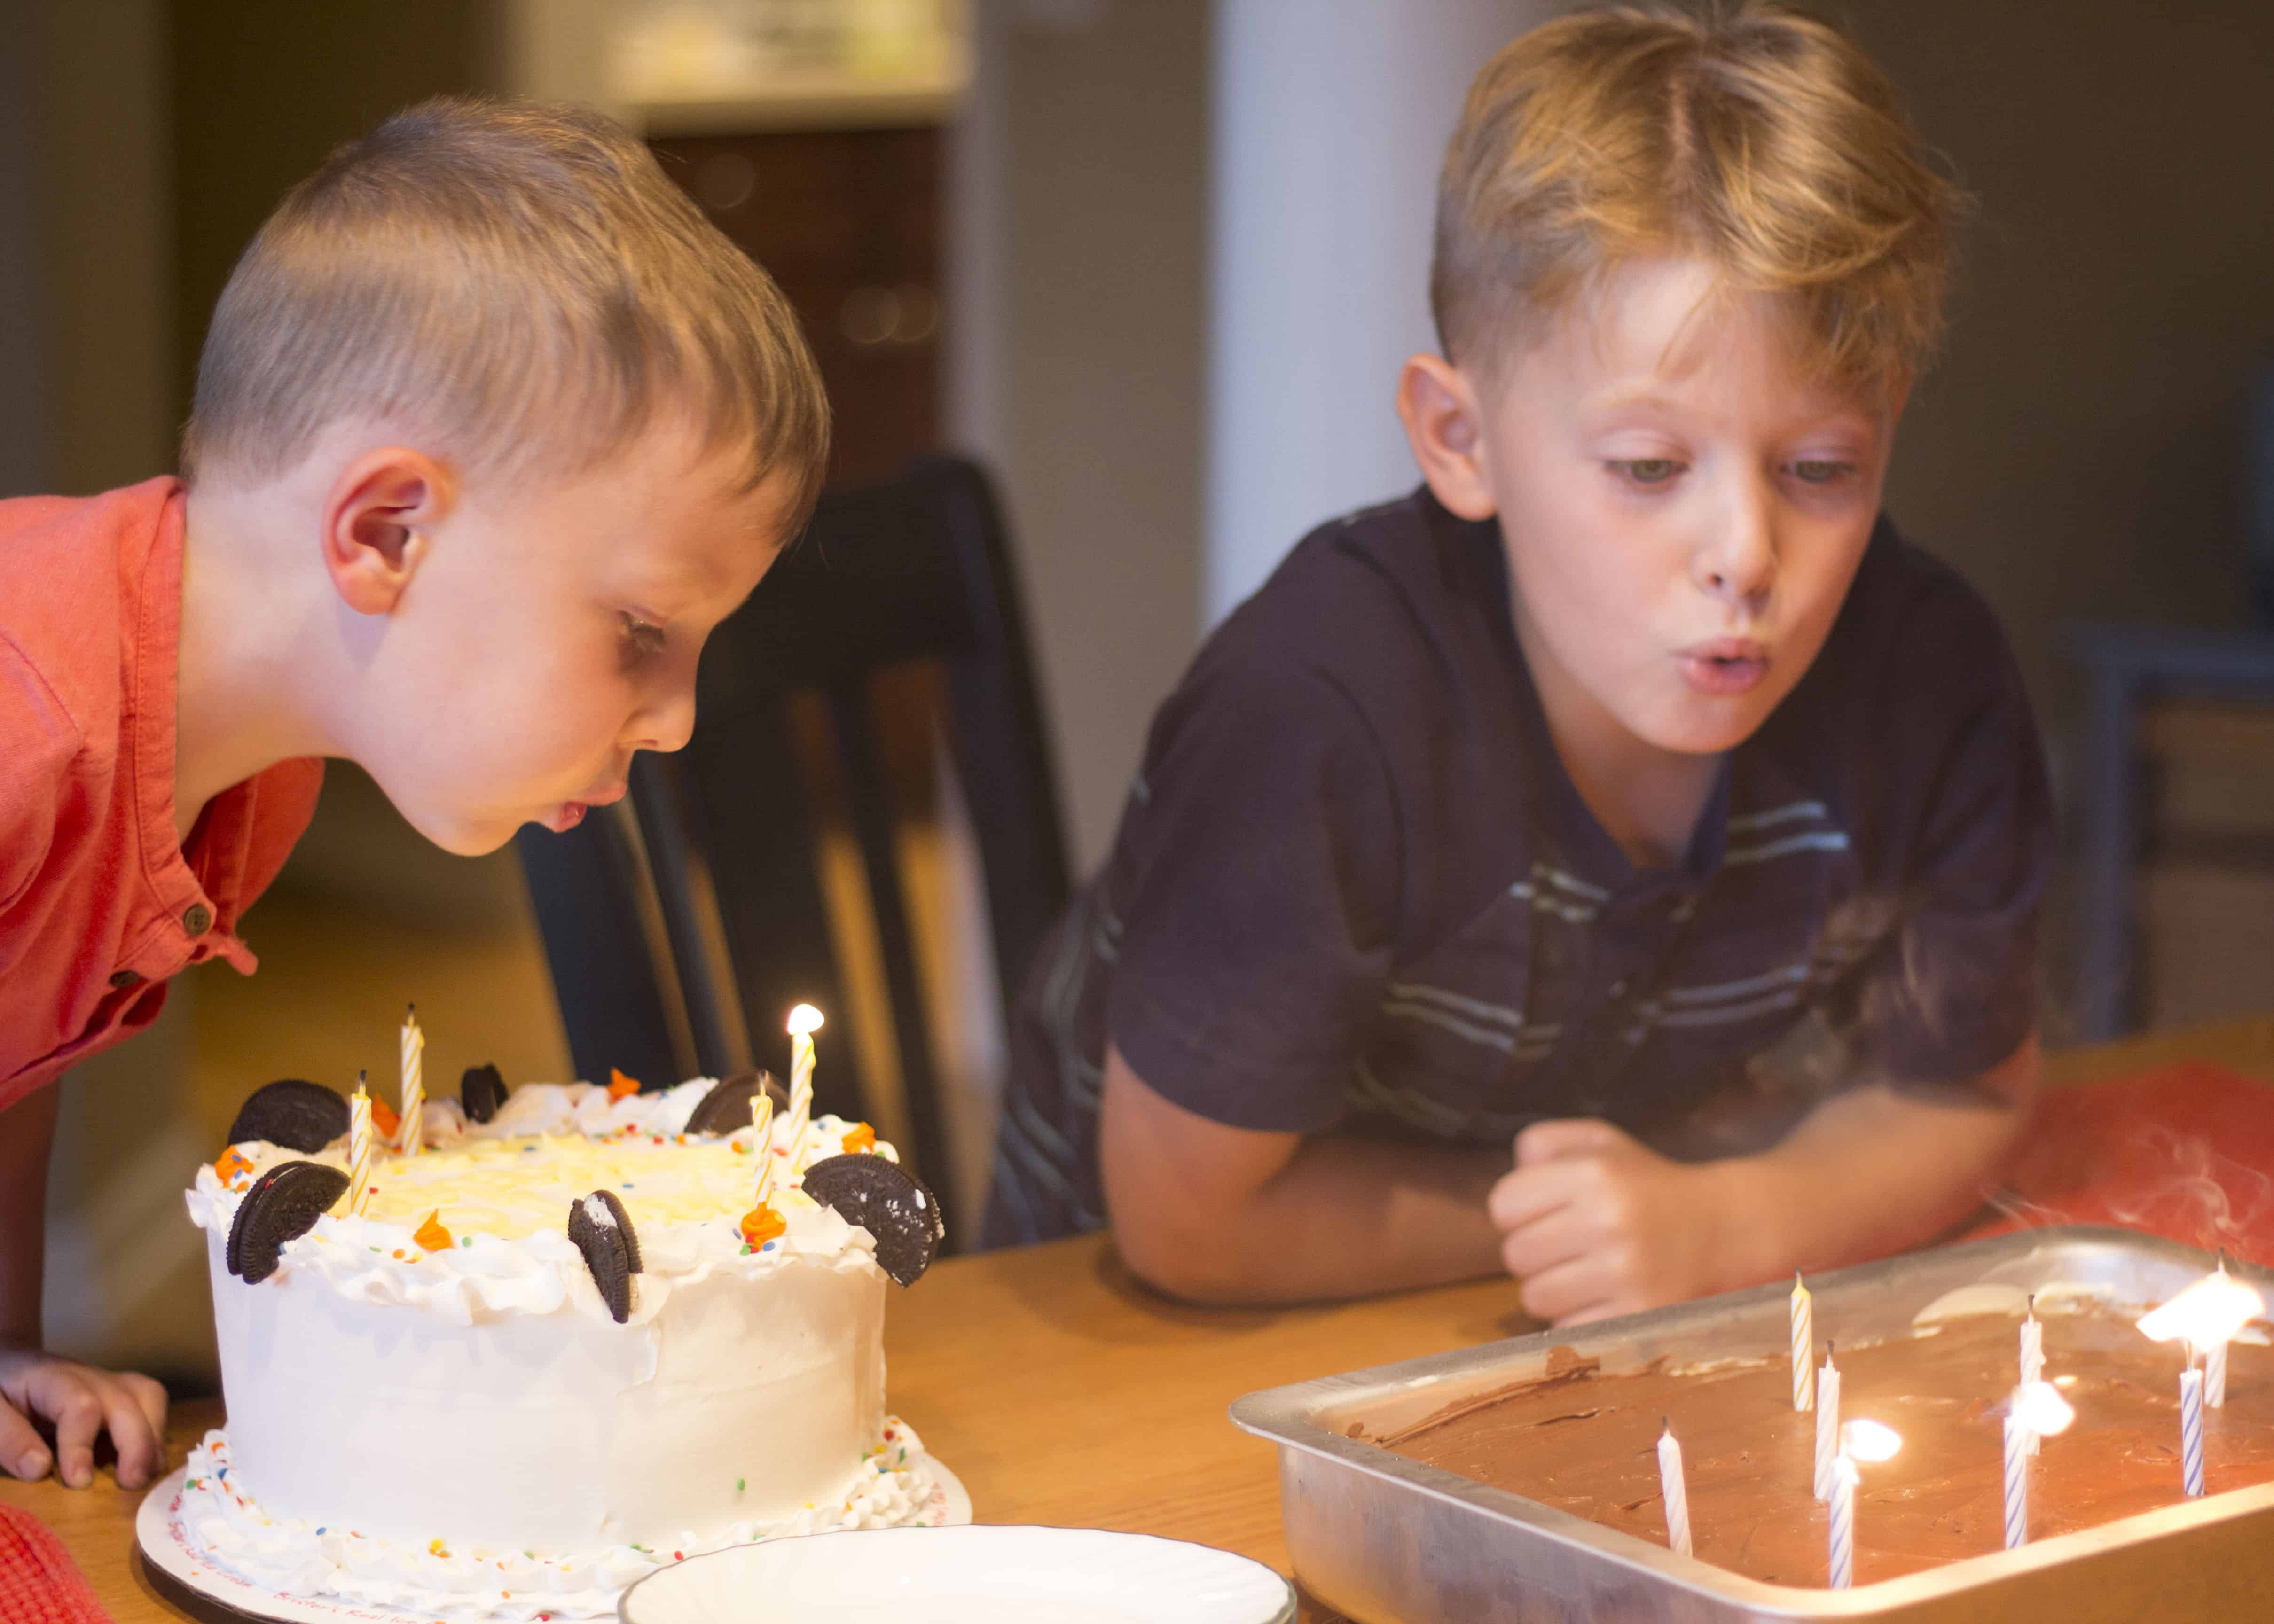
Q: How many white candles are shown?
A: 4